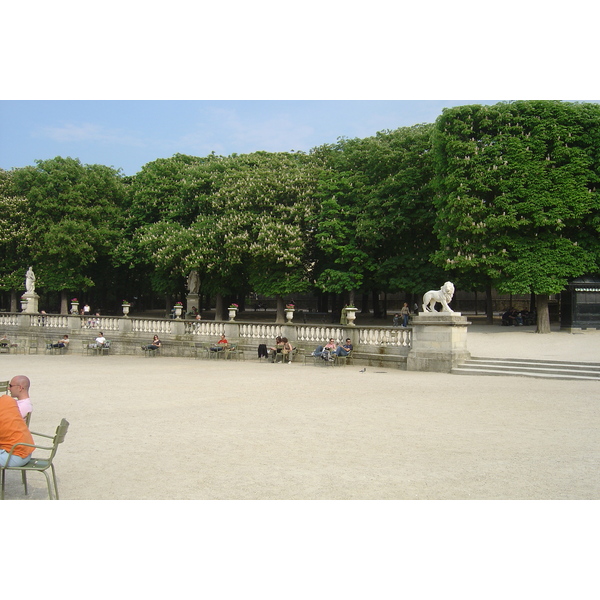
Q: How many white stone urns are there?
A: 7